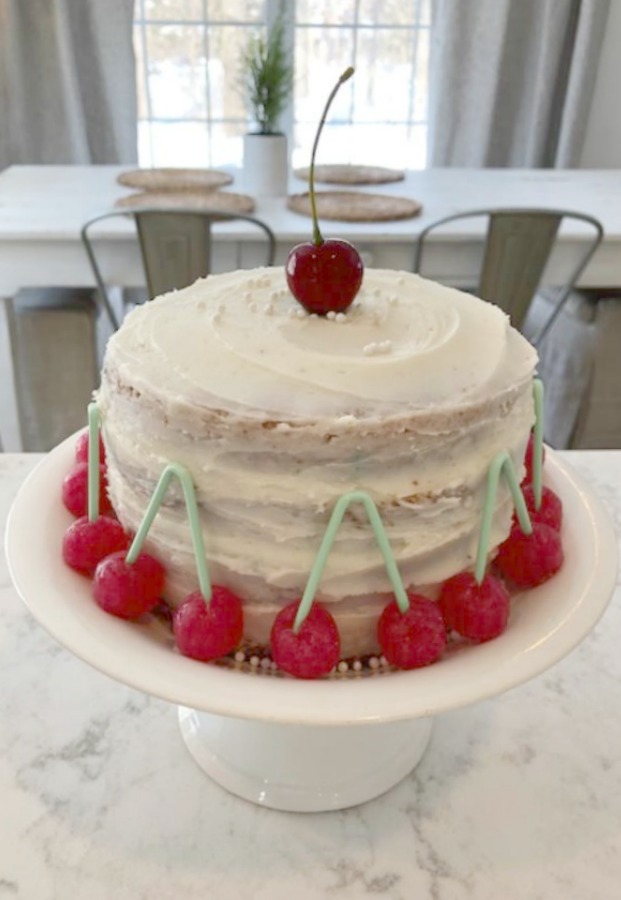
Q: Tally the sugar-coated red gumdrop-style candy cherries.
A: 11